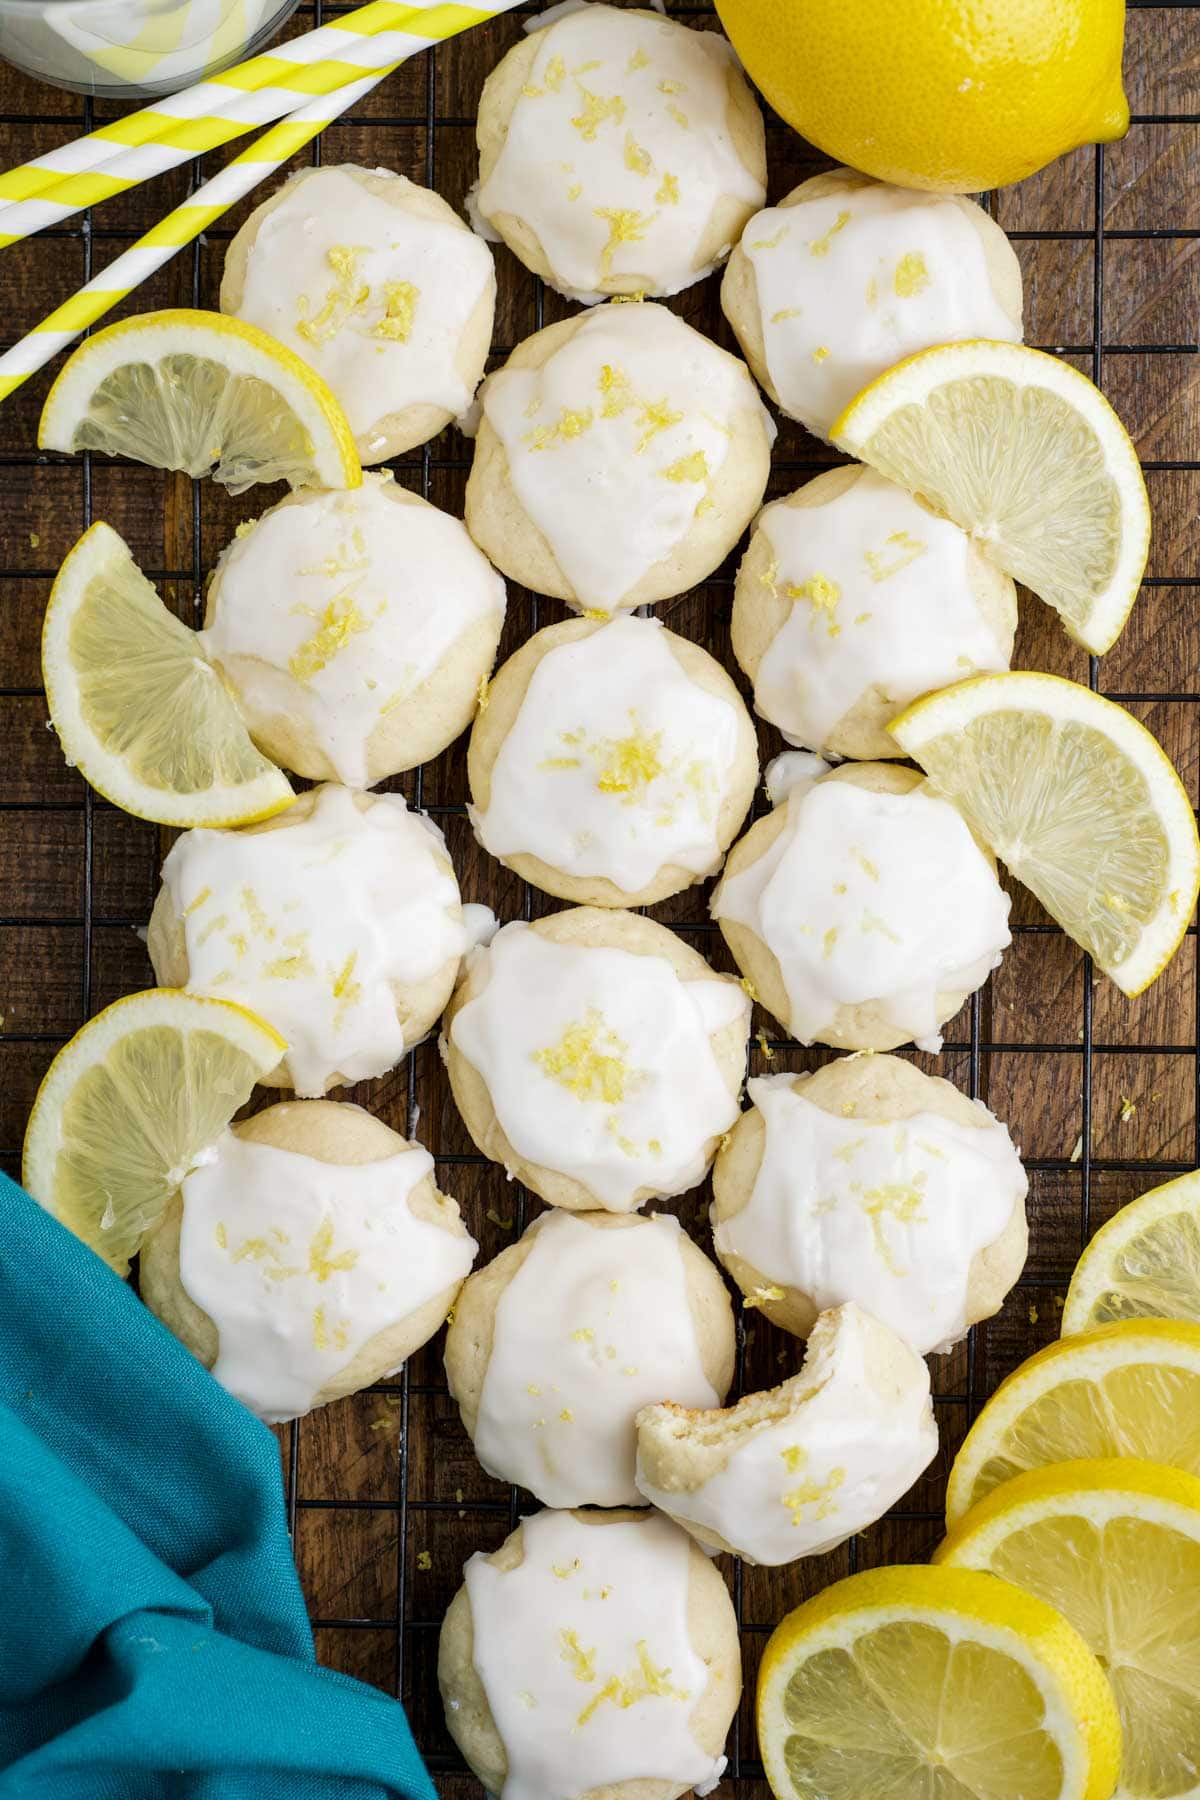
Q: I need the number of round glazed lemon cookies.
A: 15